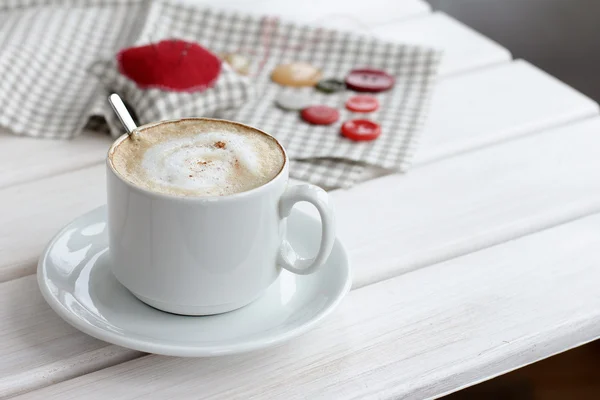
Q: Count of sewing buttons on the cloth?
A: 7